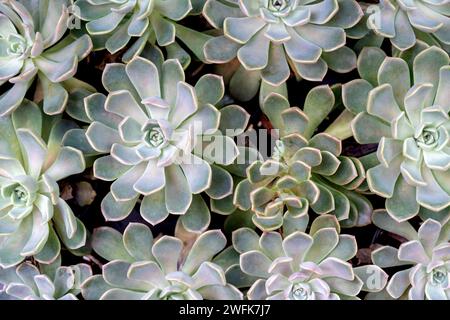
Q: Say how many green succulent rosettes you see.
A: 12